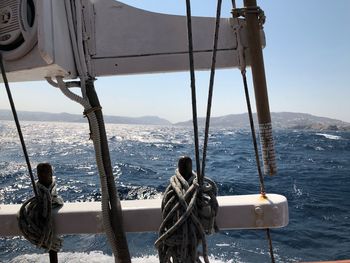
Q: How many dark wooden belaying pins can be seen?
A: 2